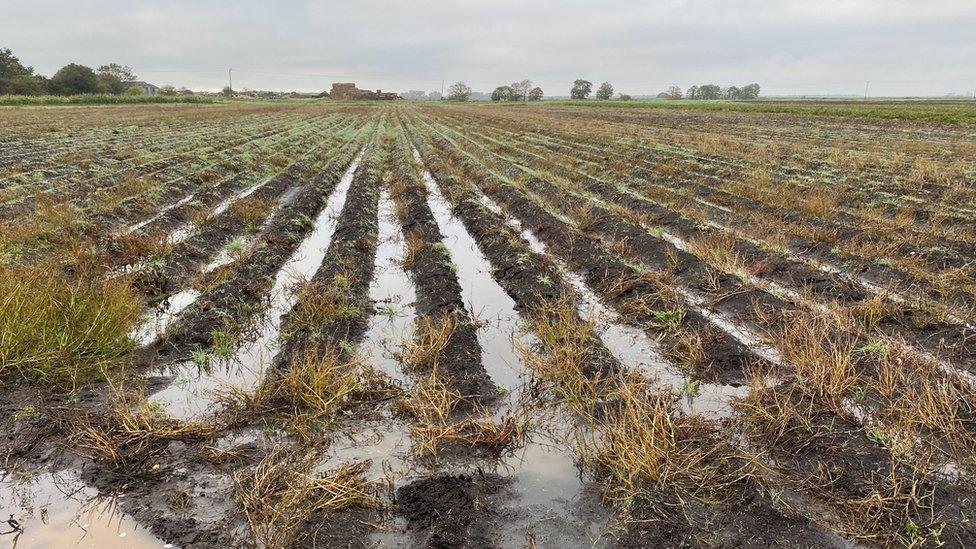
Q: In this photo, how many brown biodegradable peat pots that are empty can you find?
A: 0